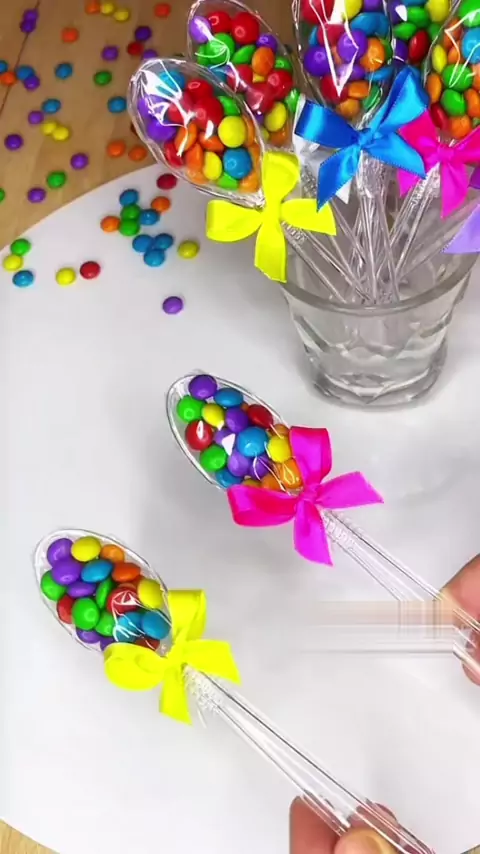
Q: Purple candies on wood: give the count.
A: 10